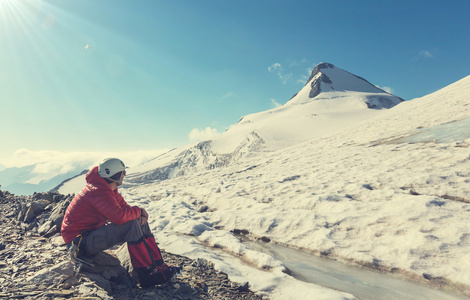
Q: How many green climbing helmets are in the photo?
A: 0